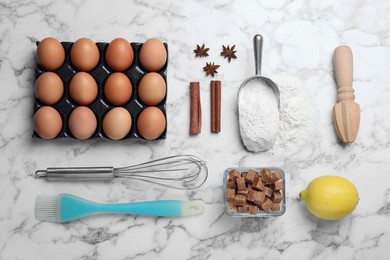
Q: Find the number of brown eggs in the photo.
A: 12